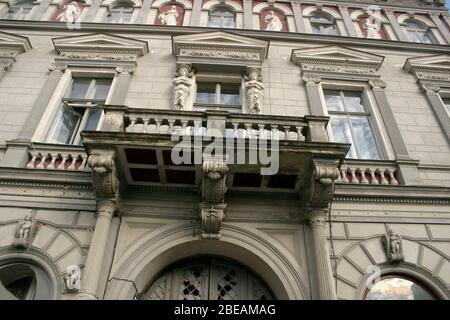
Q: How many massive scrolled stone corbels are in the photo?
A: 3